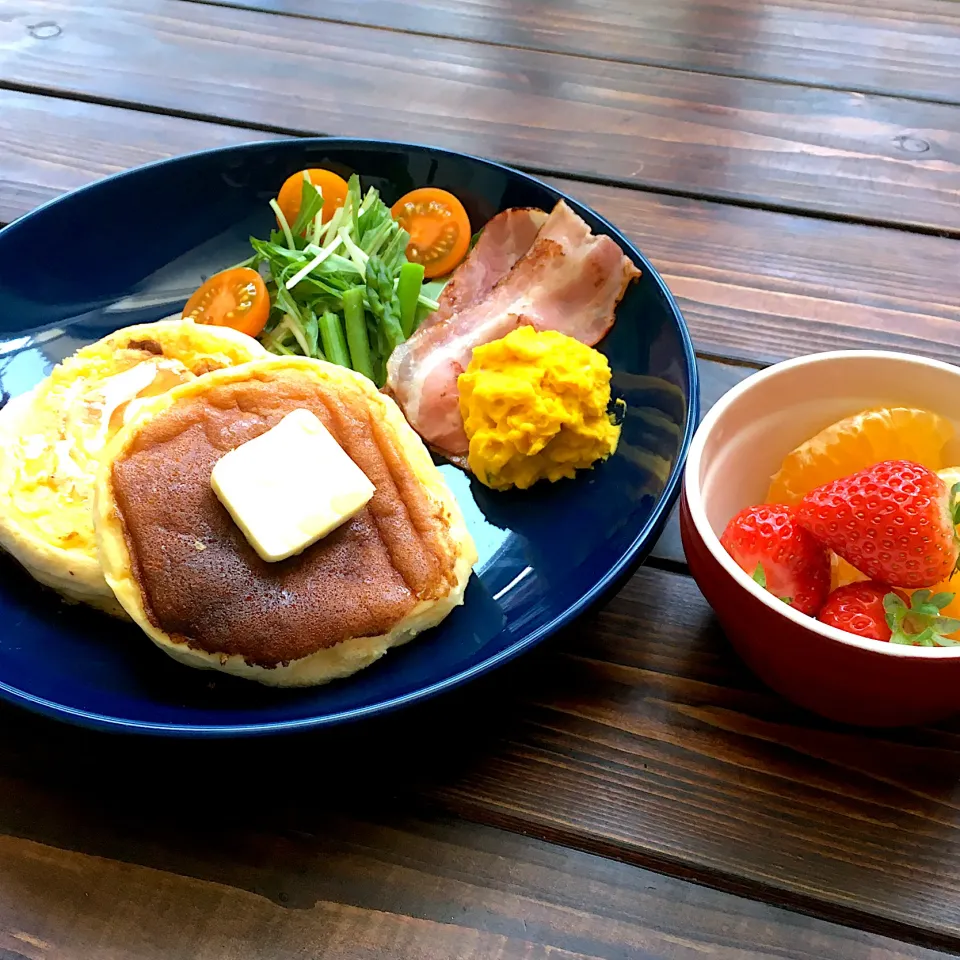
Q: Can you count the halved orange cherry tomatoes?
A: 3